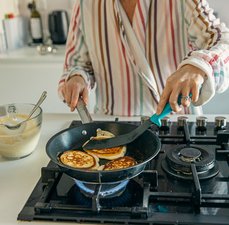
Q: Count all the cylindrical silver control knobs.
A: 5